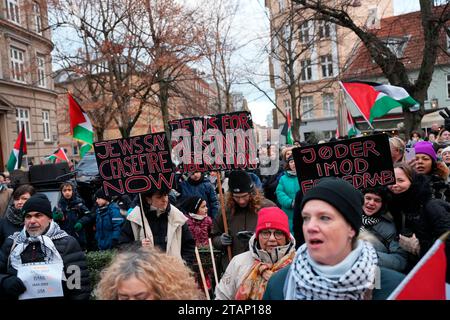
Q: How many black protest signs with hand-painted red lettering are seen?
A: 3